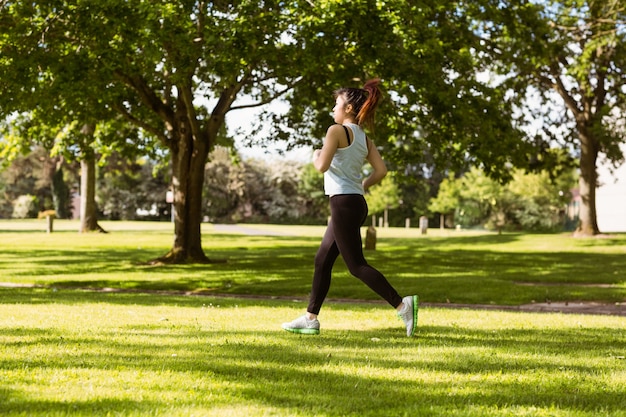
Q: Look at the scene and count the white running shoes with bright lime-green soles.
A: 2